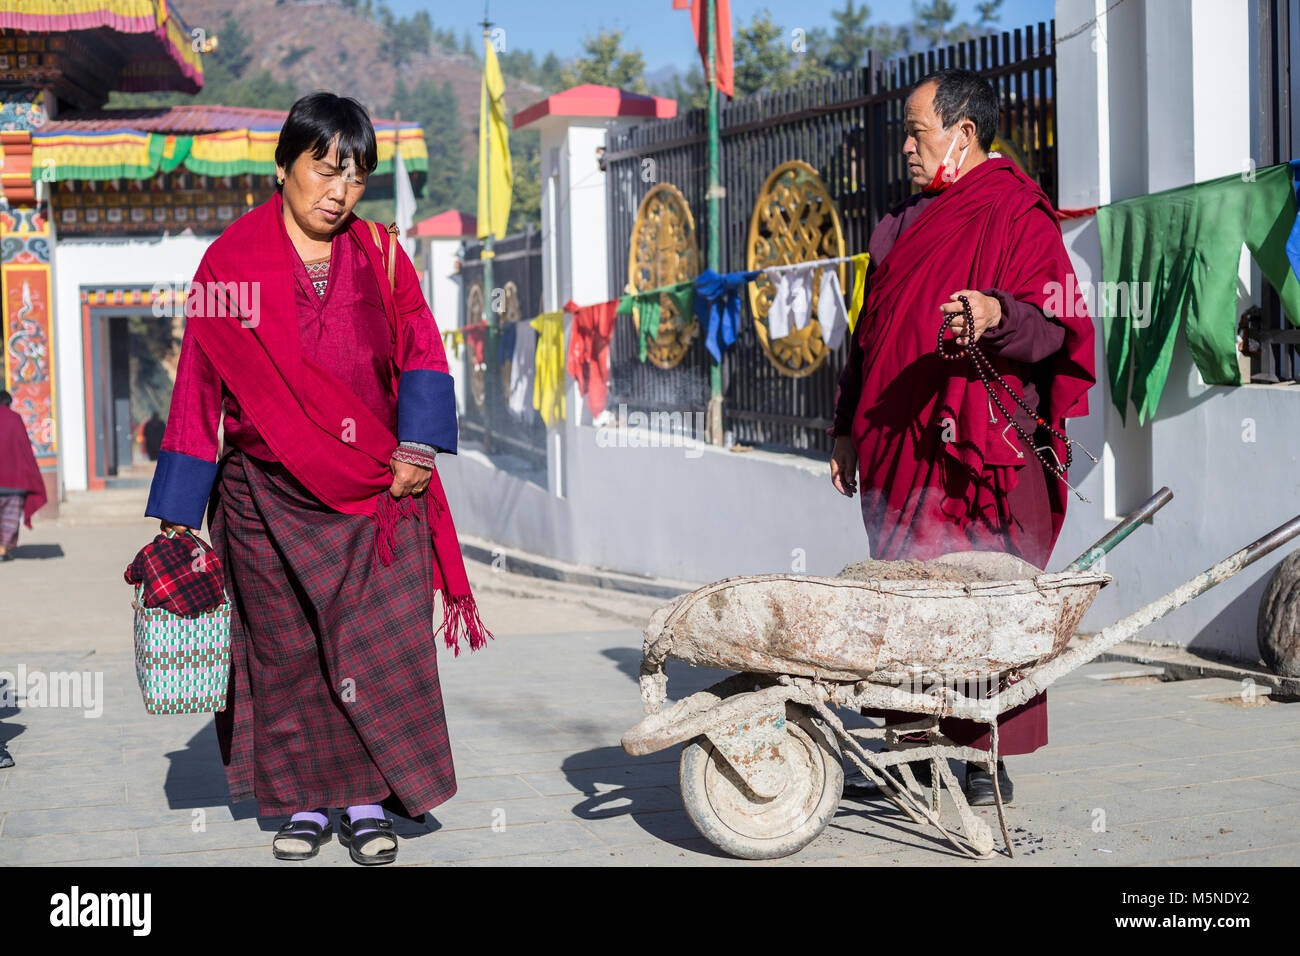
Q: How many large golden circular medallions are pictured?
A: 2